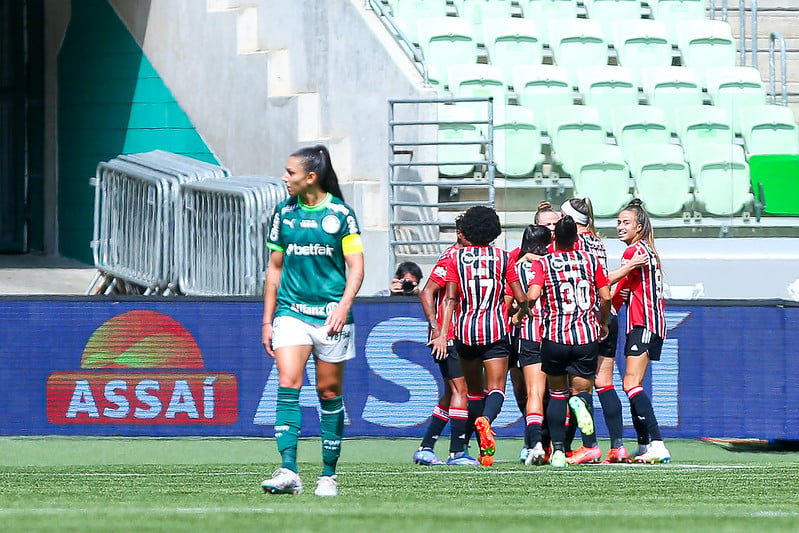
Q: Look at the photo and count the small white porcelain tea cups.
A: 0